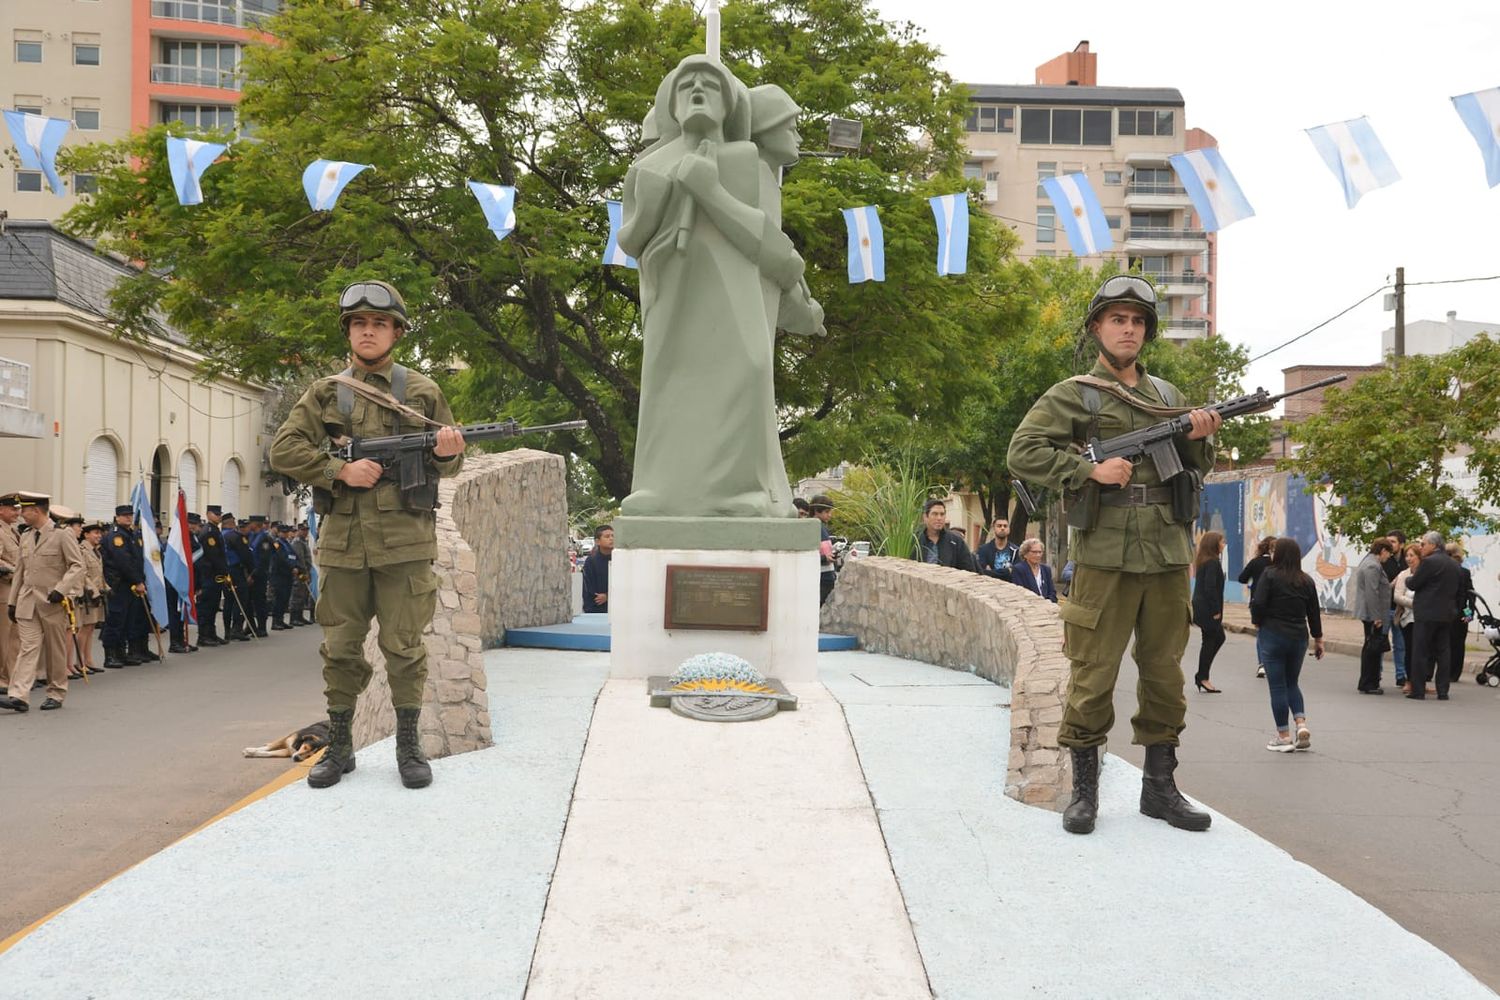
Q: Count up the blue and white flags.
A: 13